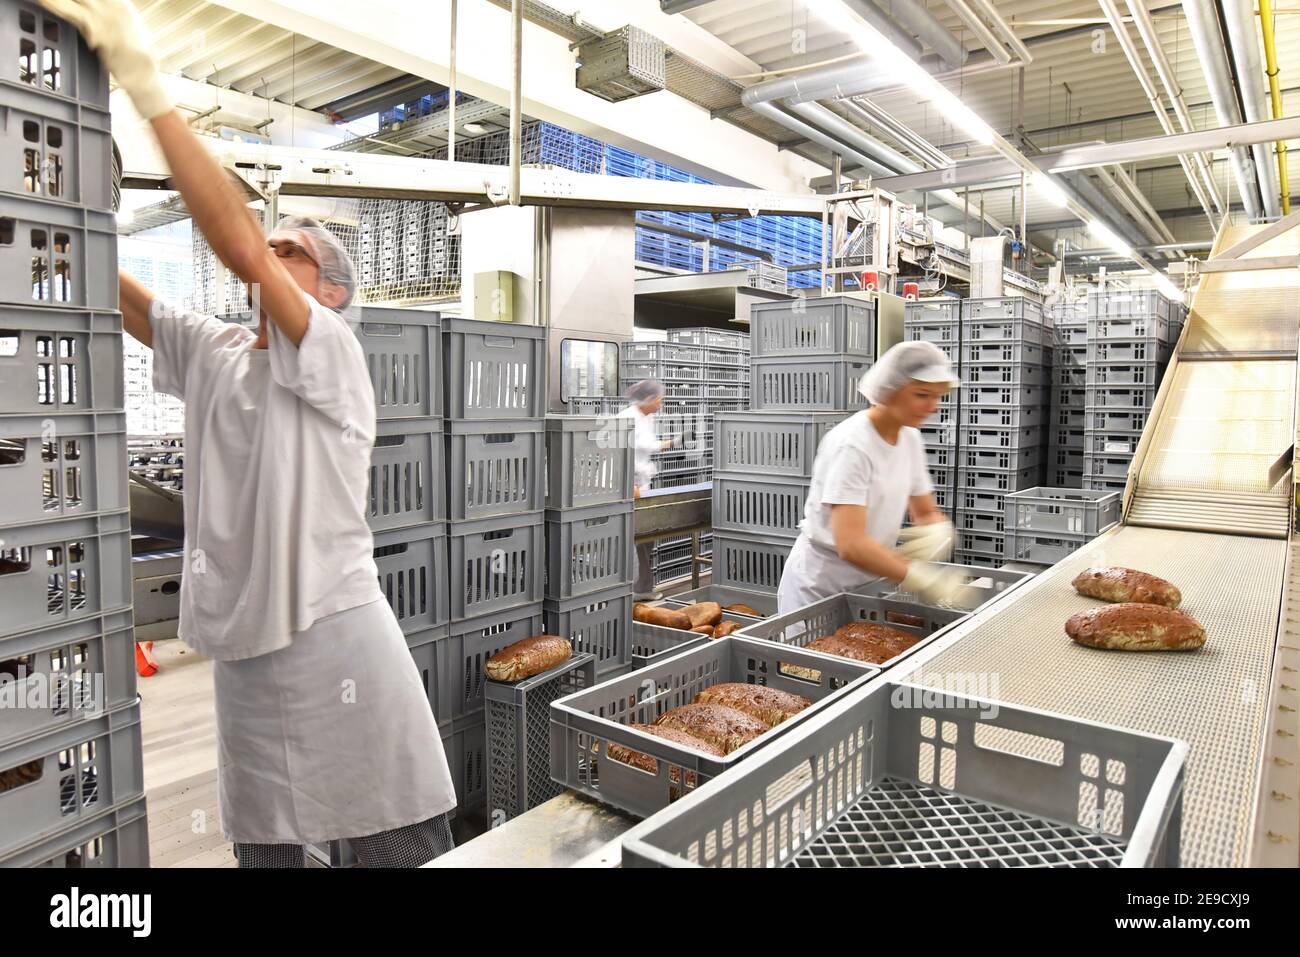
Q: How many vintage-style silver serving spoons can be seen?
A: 0